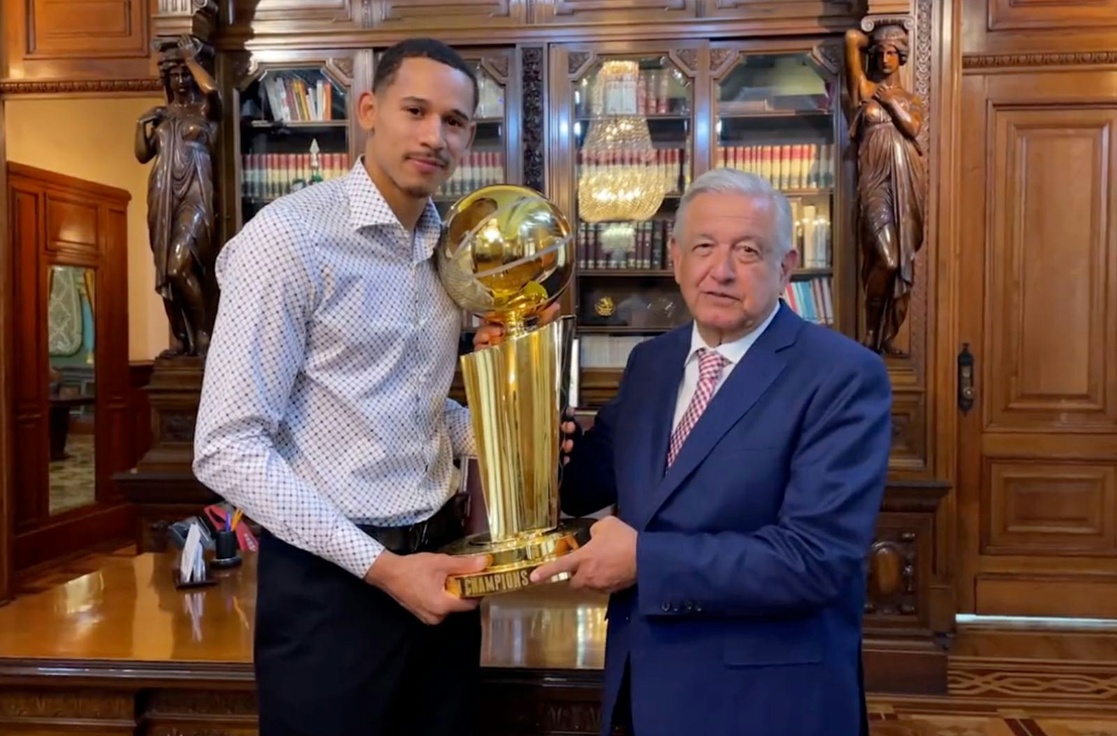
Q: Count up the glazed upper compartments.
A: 4